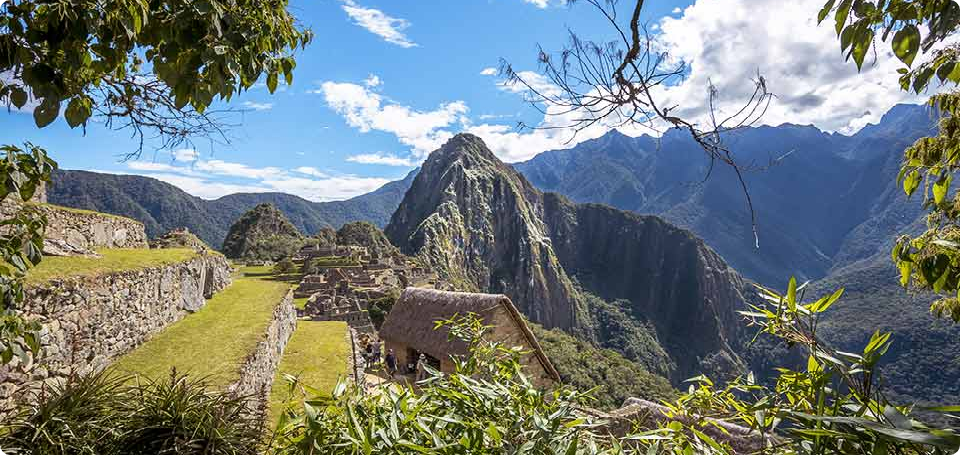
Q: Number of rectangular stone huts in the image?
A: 1